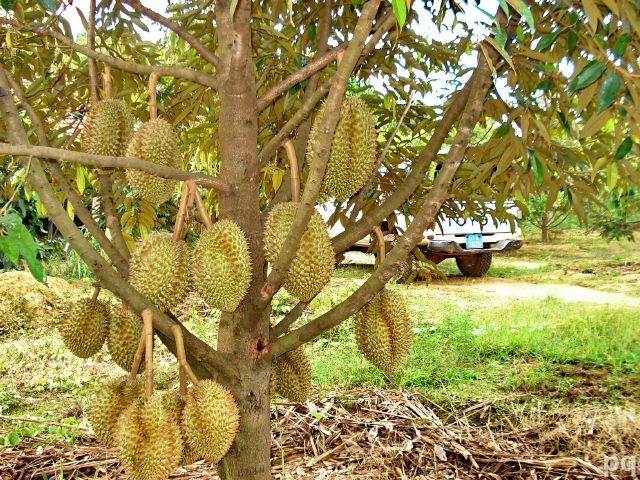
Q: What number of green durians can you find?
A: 14